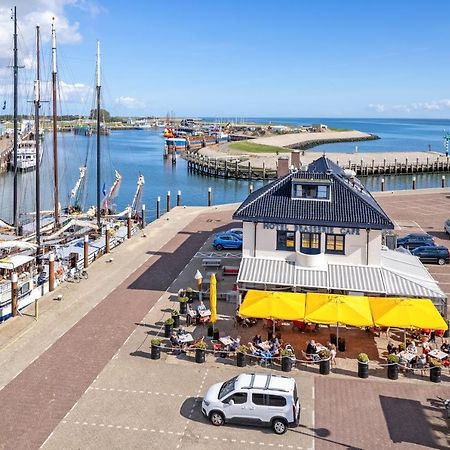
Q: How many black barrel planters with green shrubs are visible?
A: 12